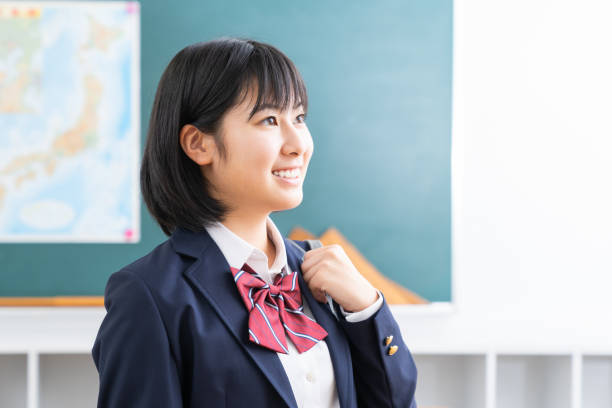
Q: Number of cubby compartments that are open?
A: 5